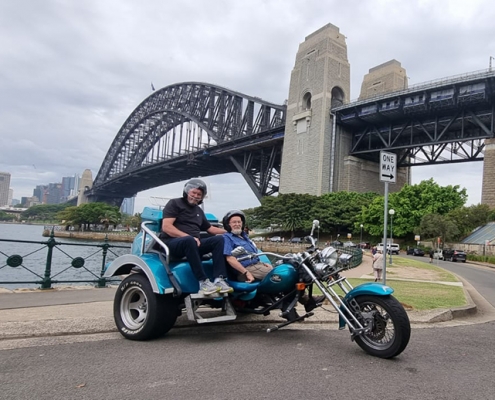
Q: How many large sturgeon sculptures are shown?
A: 0